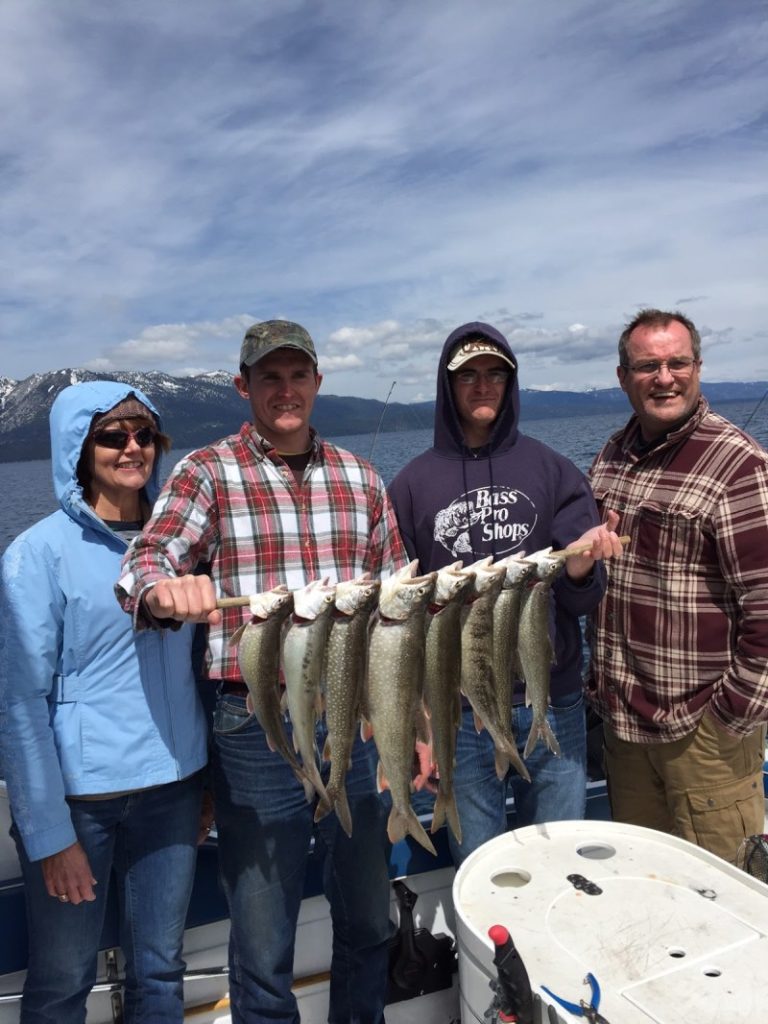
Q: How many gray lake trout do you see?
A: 8